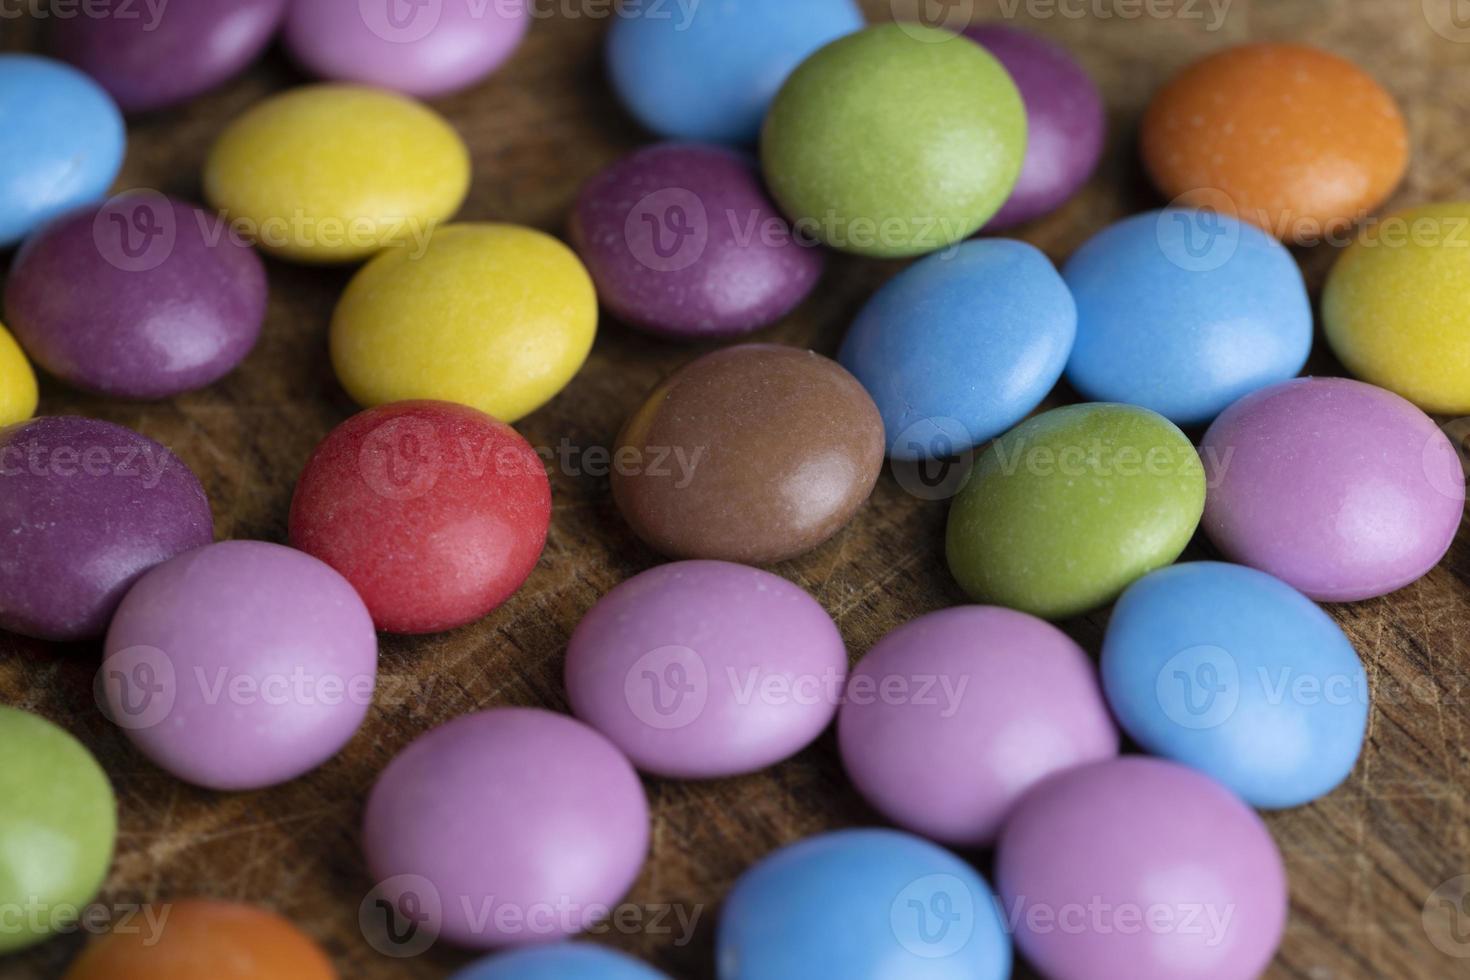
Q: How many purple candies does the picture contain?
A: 5